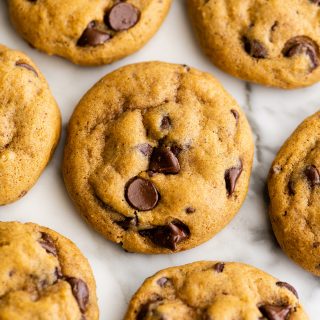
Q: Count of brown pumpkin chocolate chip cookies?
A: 7